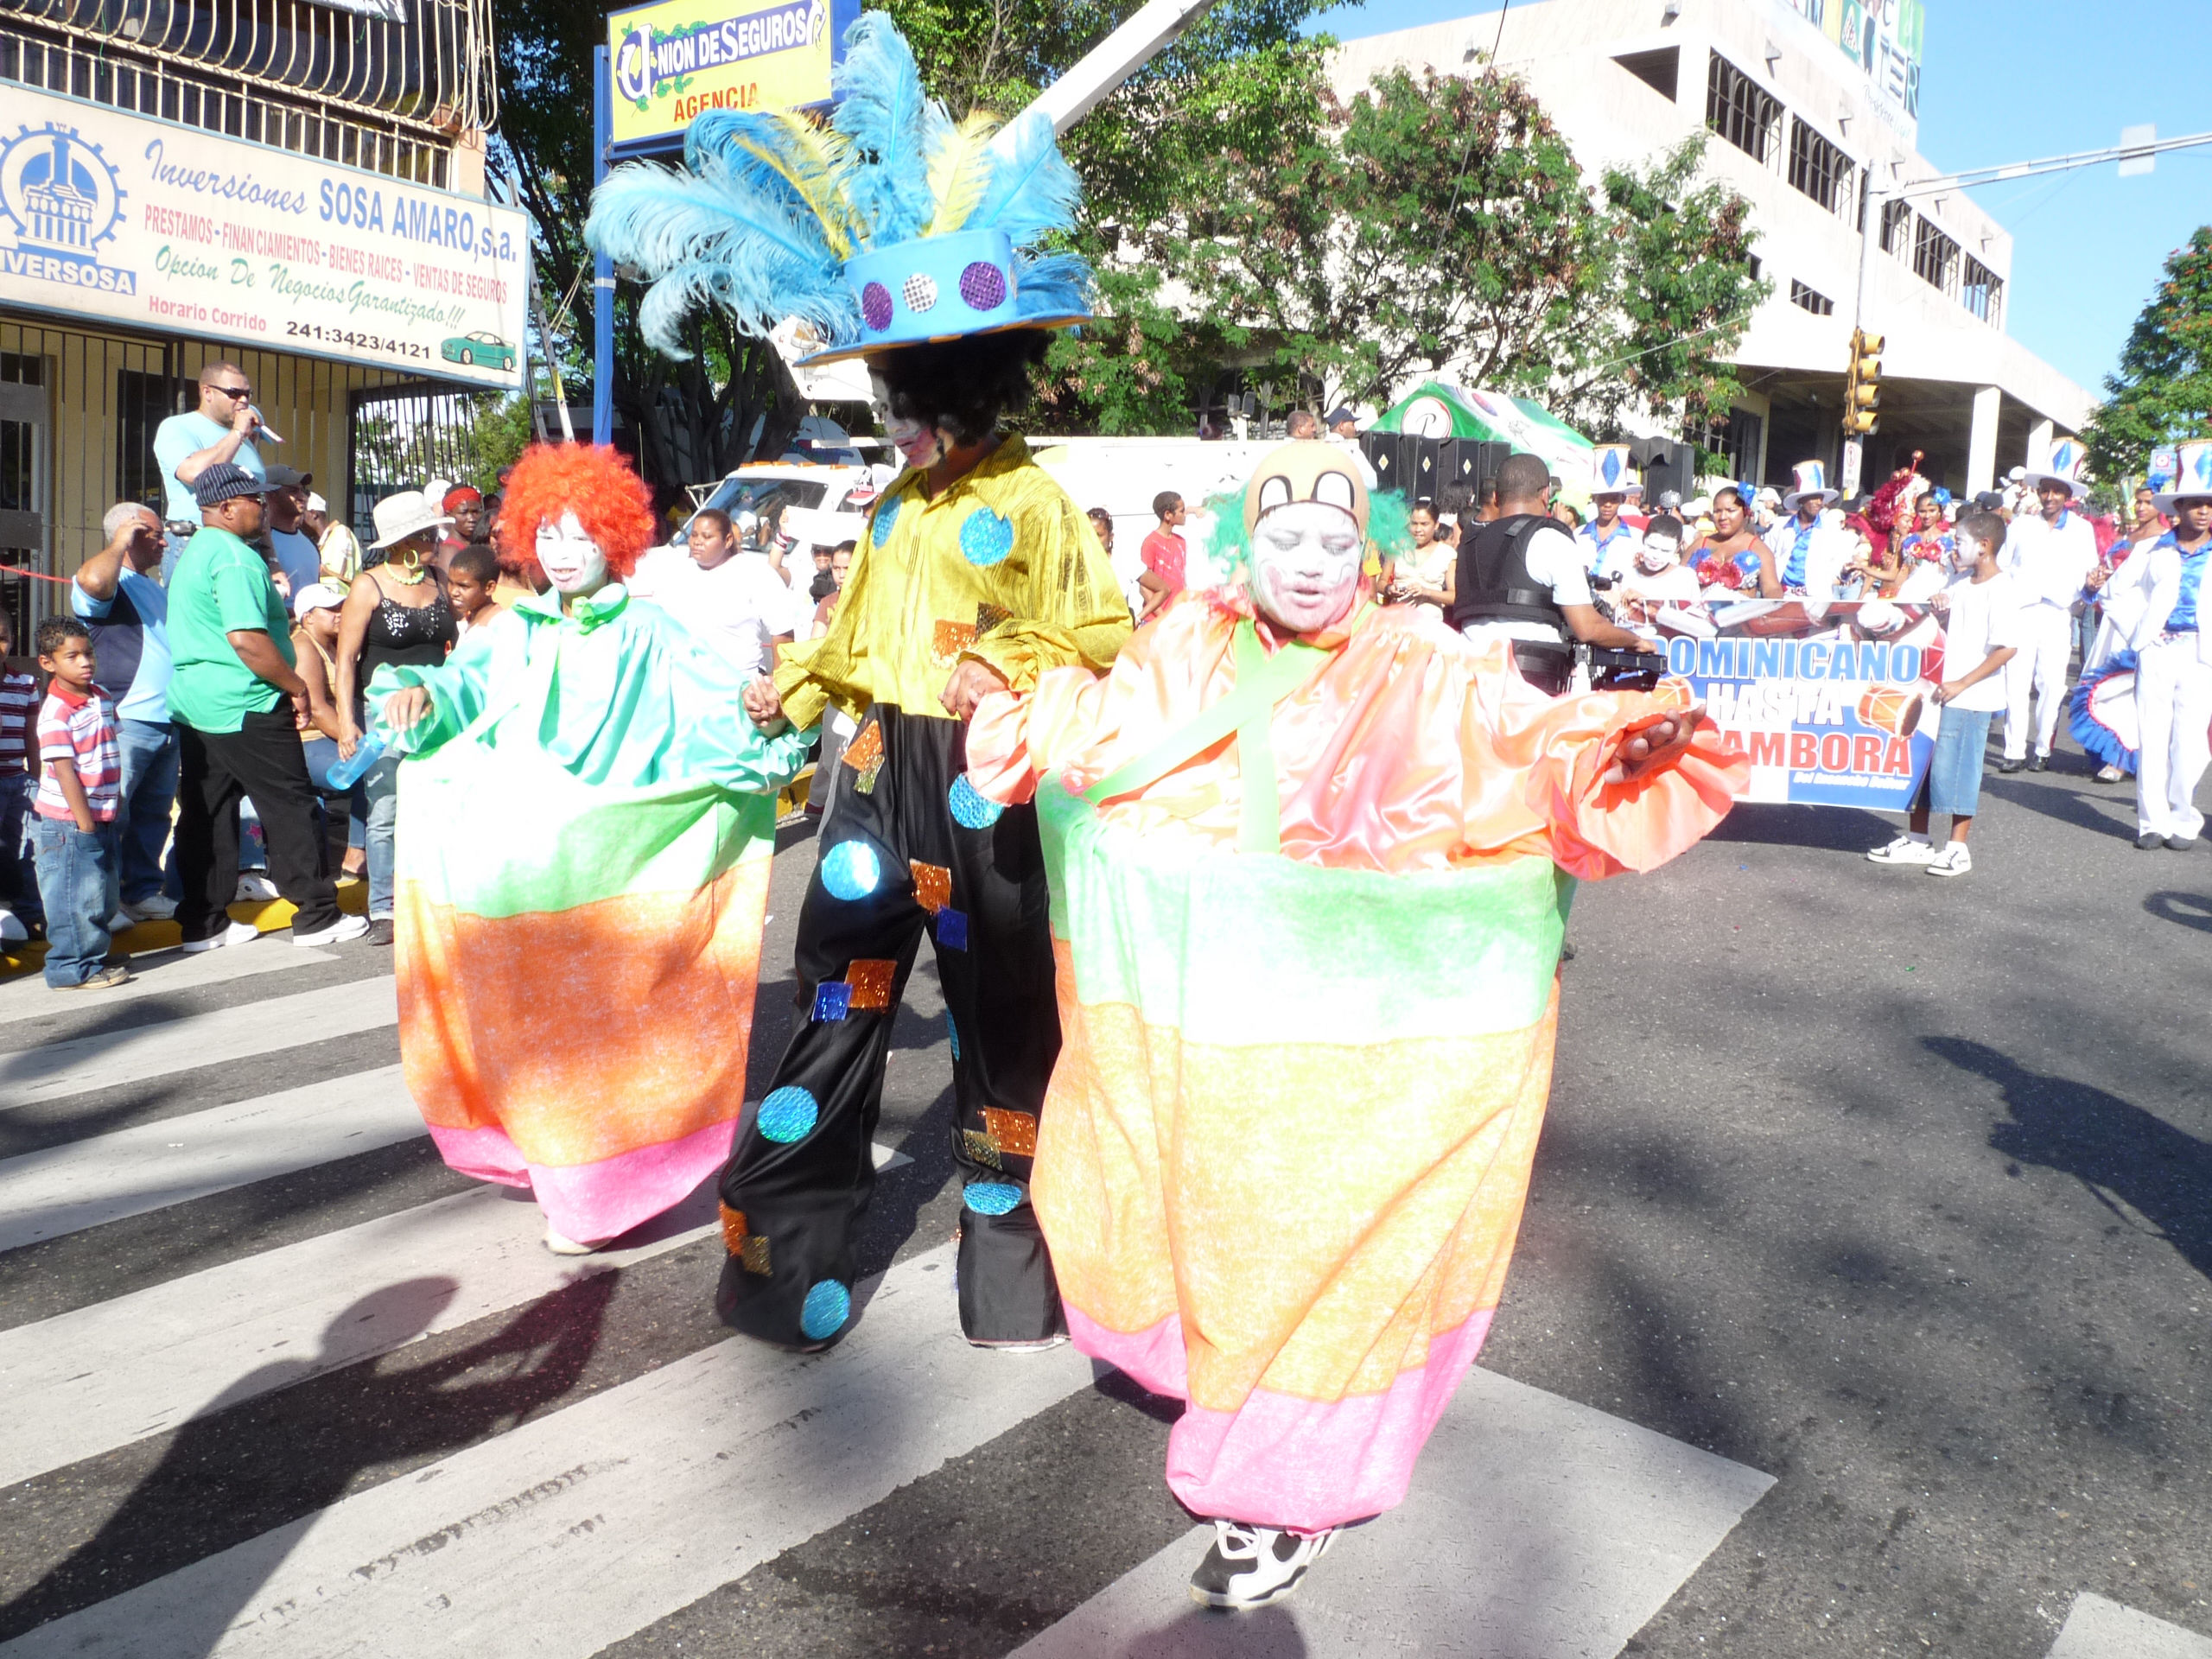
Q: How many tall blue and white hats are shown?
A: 4